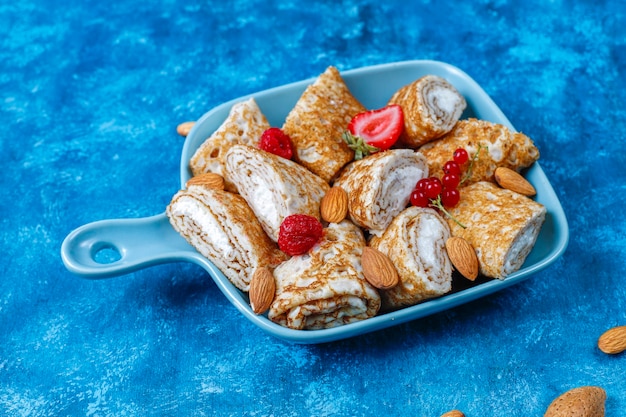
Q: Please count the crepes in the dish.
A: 10